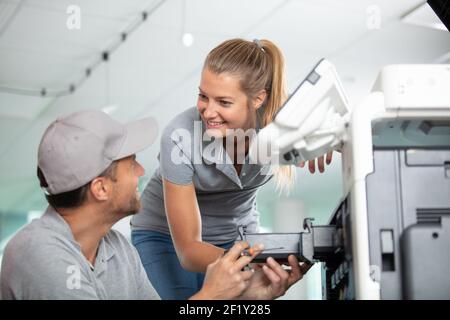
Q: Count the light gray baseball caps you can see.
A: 1